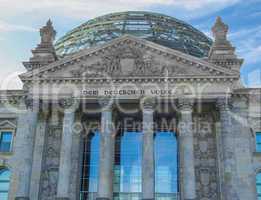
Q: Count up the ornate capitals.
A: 6